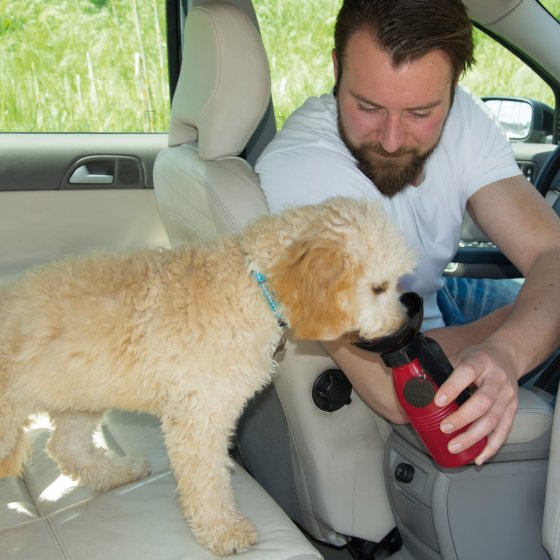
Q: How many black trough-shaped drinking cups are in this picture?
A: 1